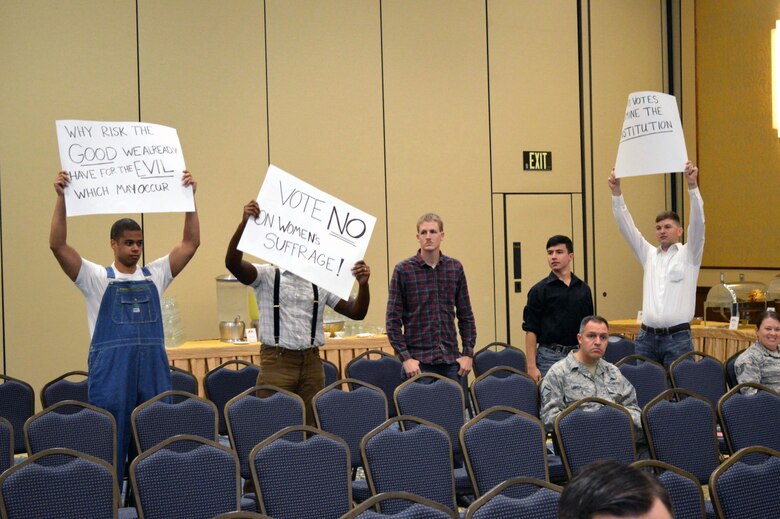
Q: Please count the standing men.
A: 5